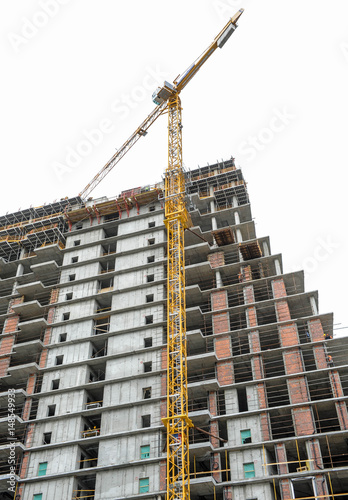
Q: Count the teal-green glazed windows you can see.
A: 6